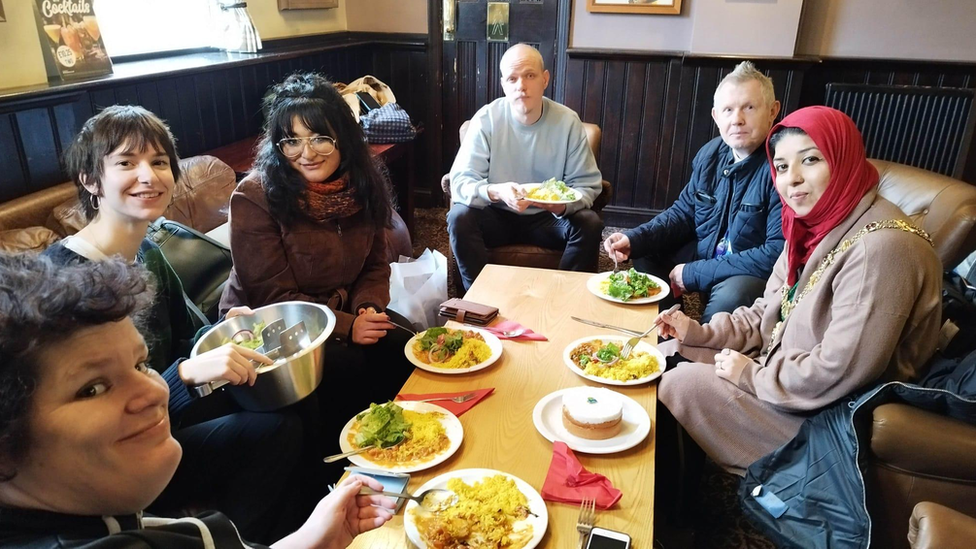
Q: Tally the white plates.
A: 7